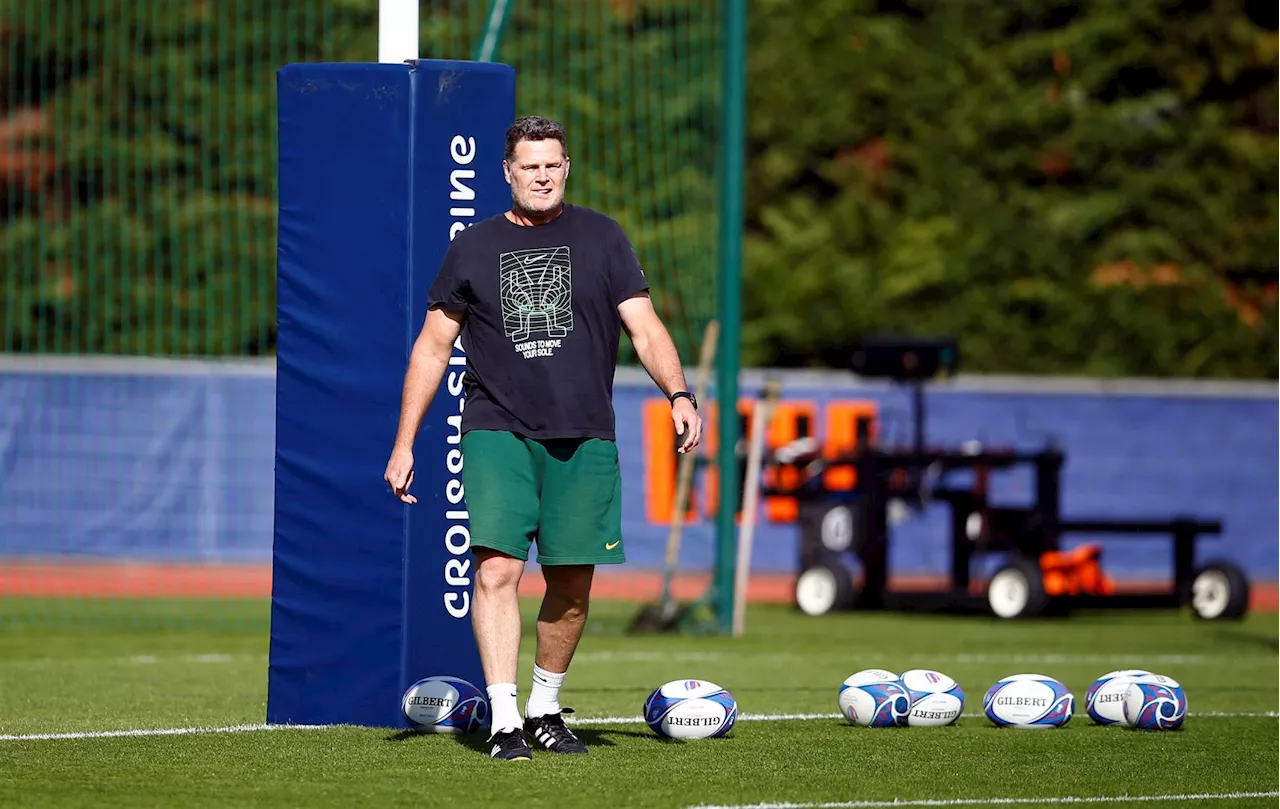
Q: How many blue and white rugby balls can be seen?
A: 7